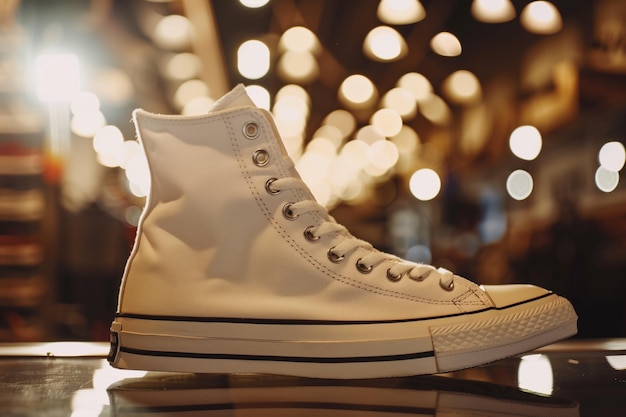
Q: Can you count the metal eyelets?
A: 9